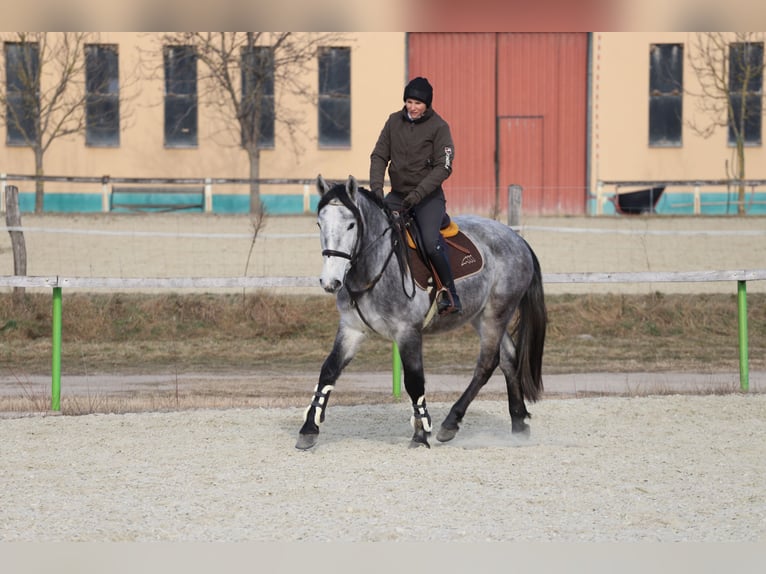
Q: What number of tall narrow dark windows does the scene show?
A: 7